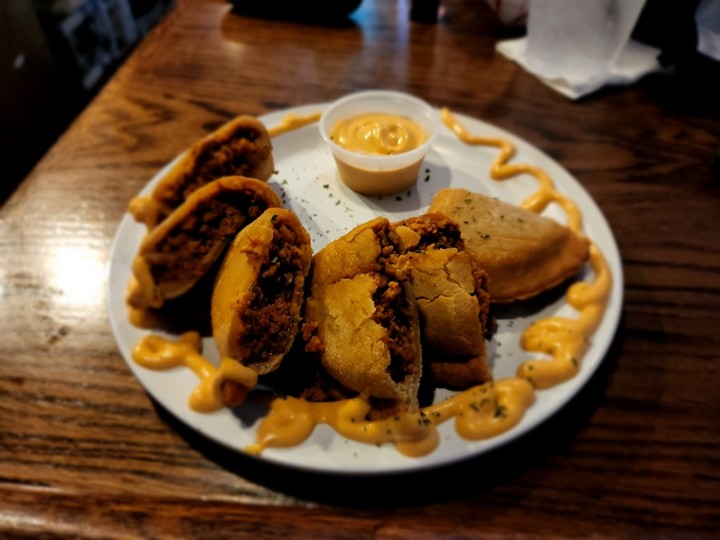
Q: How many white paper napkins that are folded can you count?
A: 1